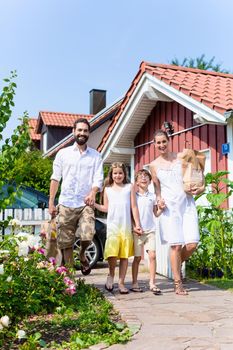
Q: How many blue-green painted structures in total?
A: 0